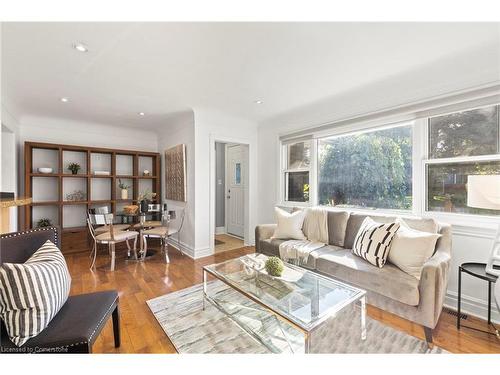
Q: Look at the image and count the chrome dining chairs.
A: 4